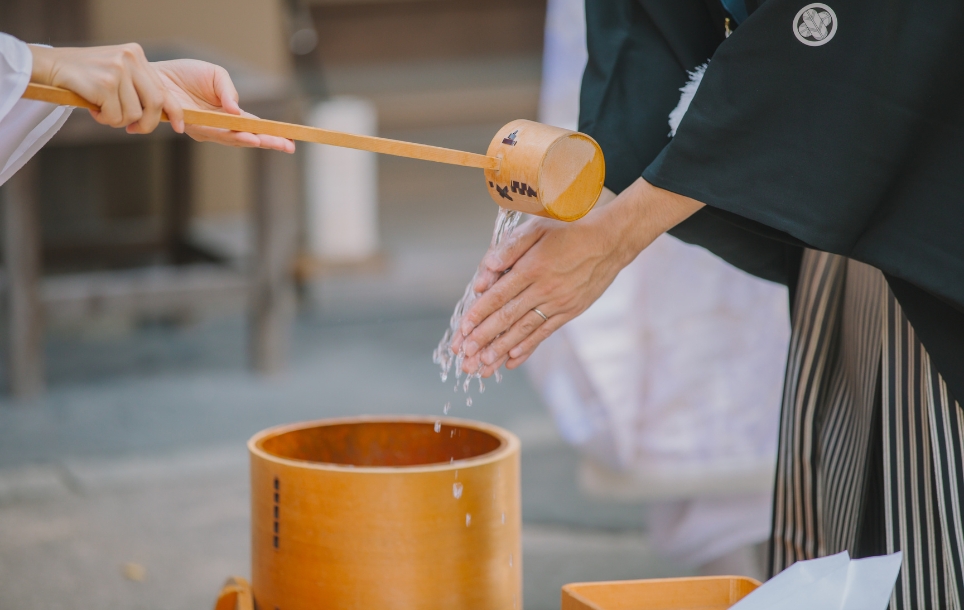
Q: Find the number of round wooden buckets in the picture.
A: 1